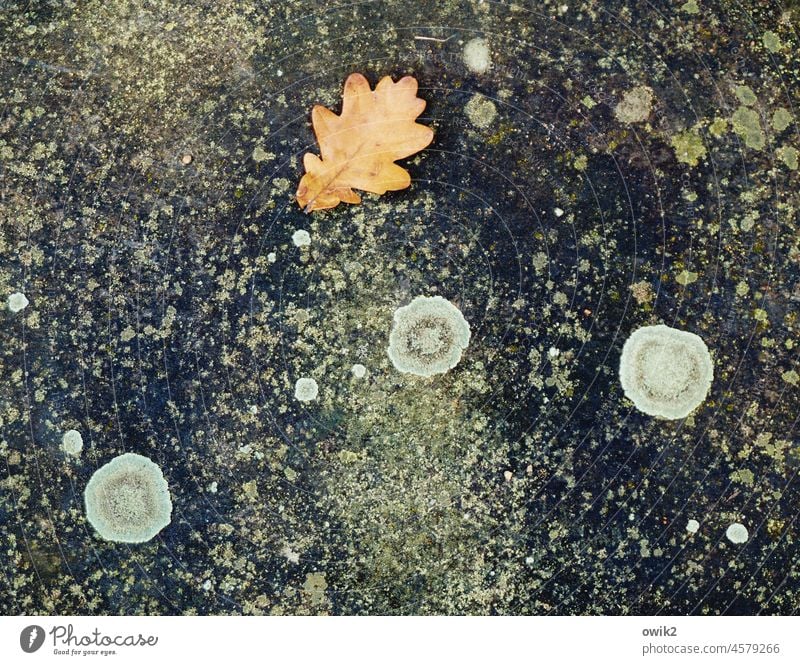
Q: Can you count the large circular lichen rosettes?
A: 3